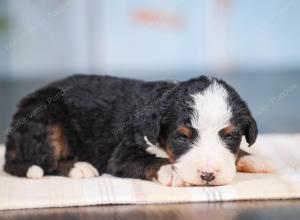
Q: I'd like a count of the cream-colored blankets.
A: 1